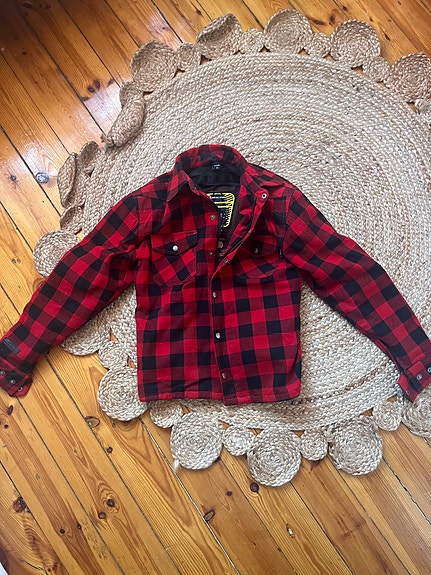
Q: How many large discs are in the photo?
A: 14